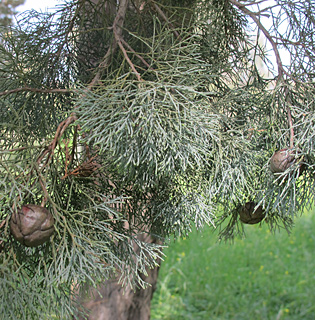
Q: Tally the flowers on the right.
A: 2